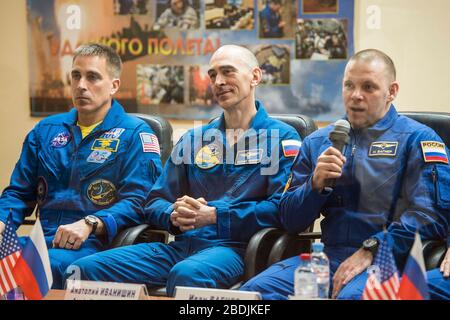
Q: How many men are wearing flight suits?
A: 3